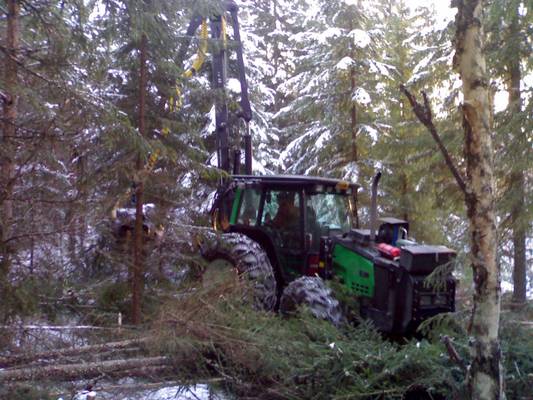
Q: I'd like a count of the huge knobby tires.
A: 2